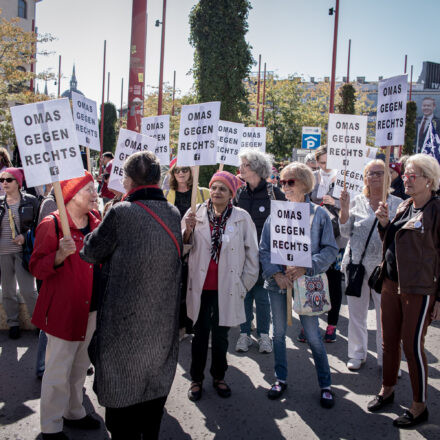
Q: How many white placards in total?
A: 11